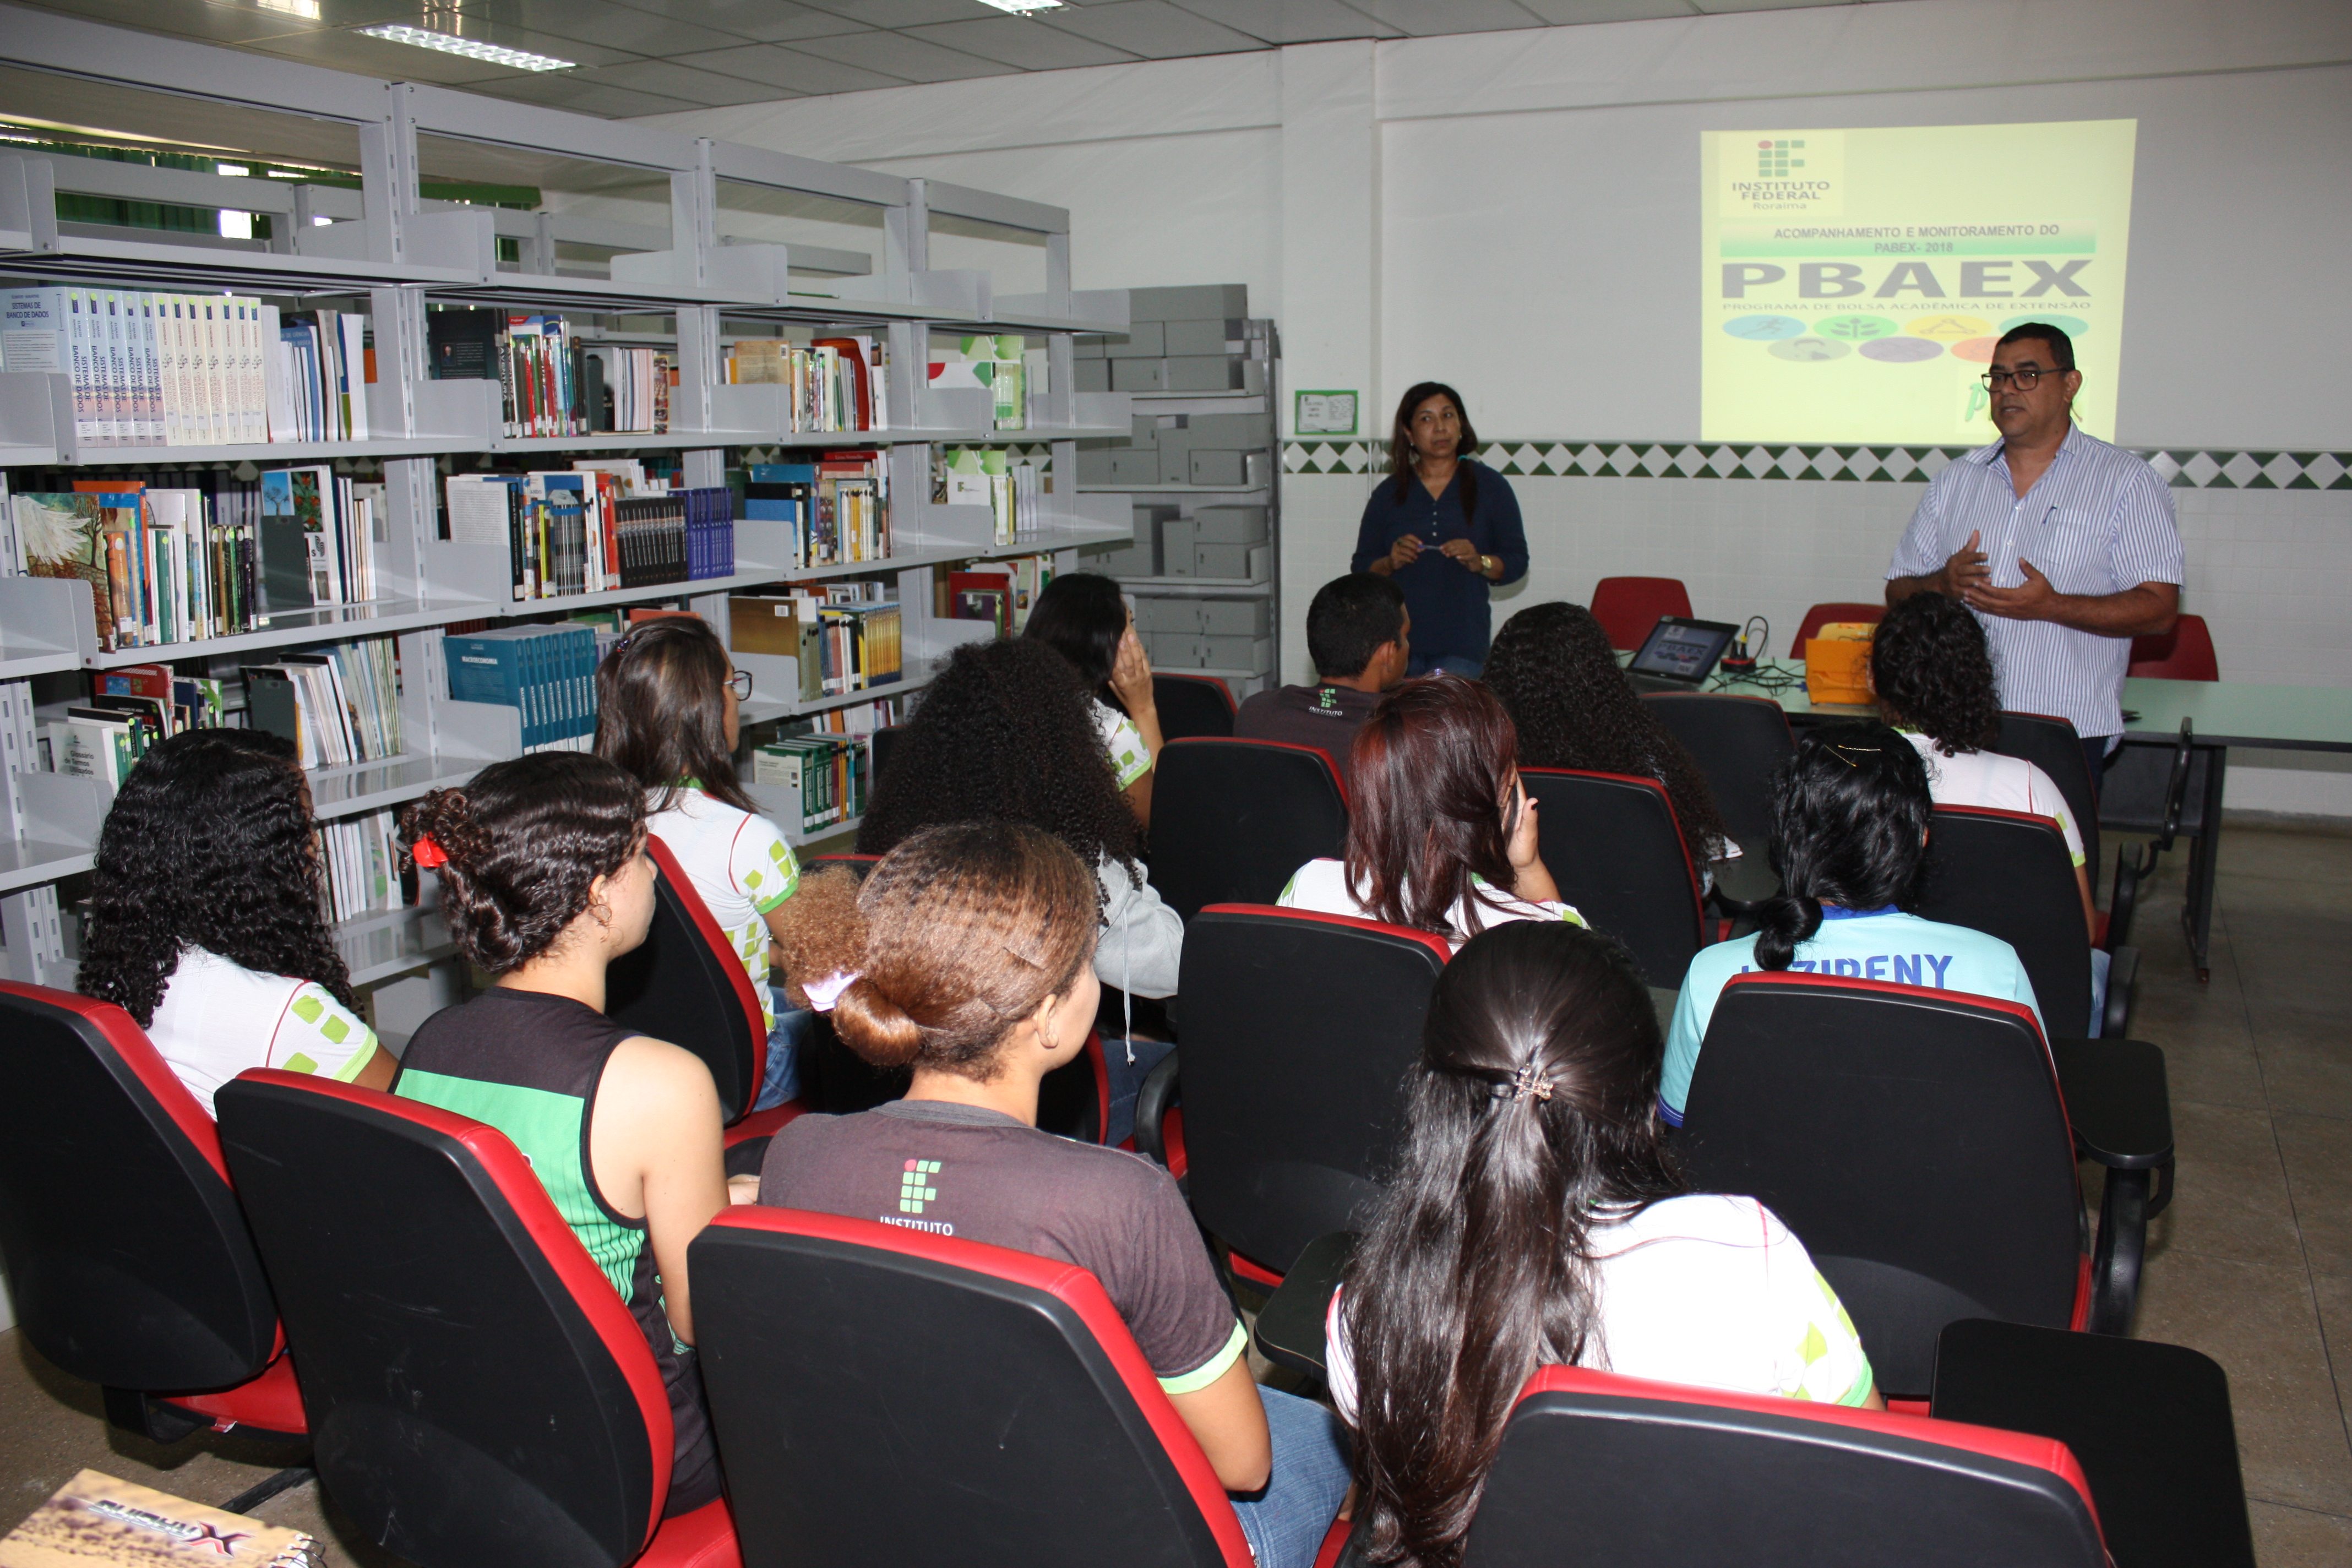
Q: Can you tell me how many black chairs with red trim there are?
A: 15